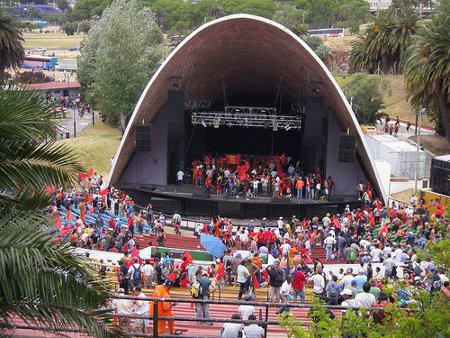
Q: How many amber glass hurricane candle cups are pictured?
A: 0